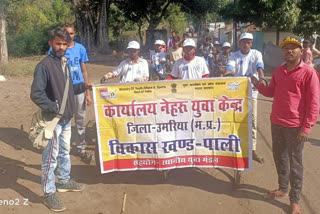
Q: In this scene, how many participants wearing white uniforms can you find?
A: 3